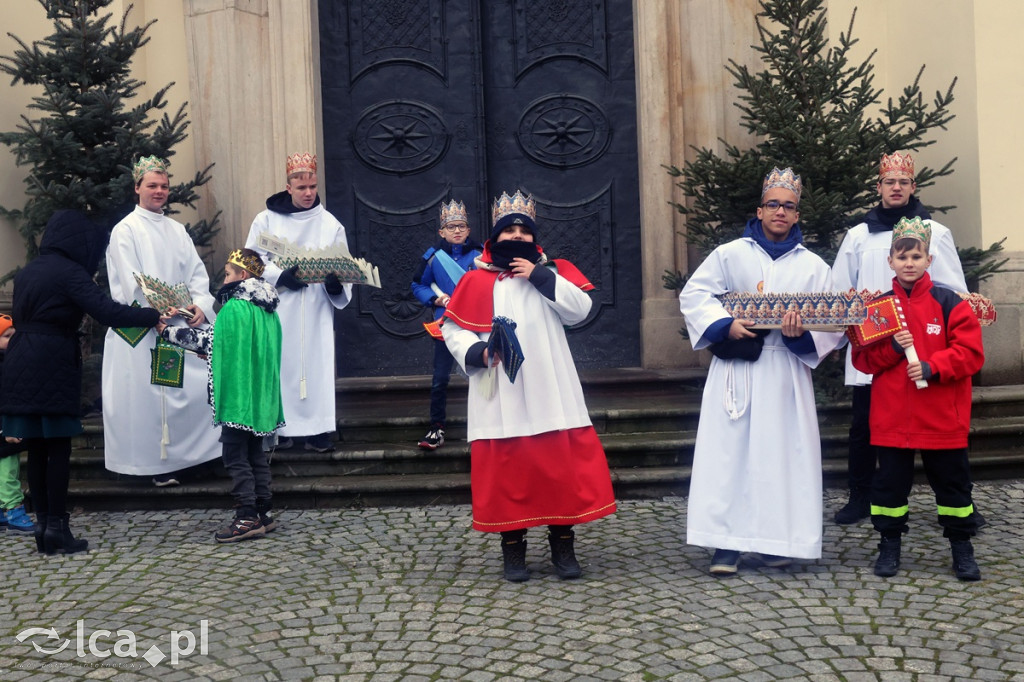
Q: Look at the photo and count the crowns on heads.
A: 8